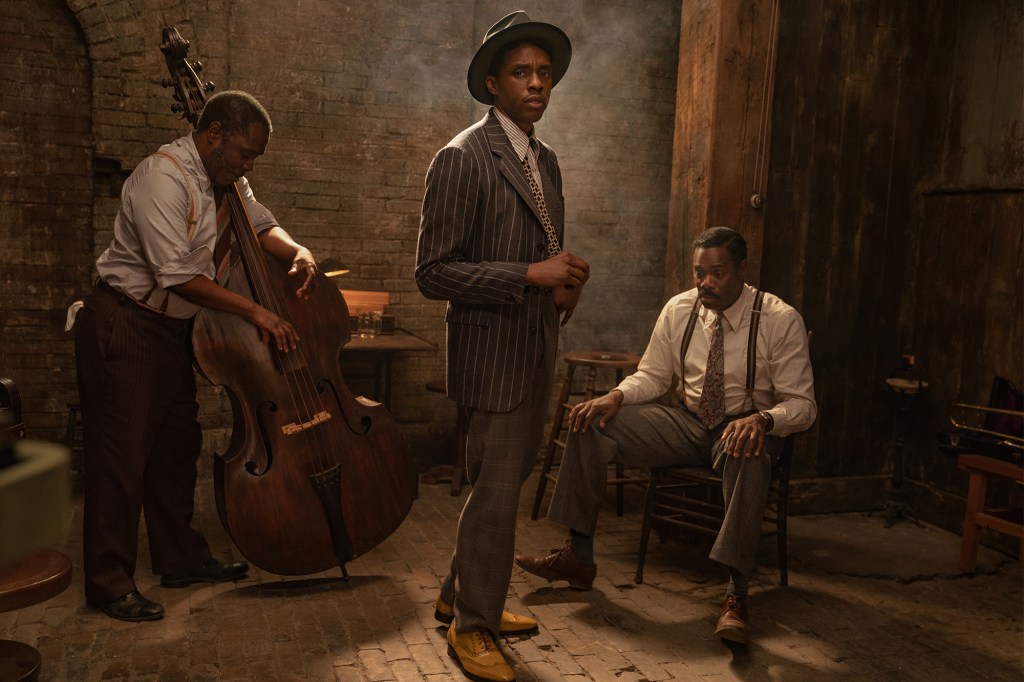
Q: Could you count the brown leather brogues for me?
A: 2